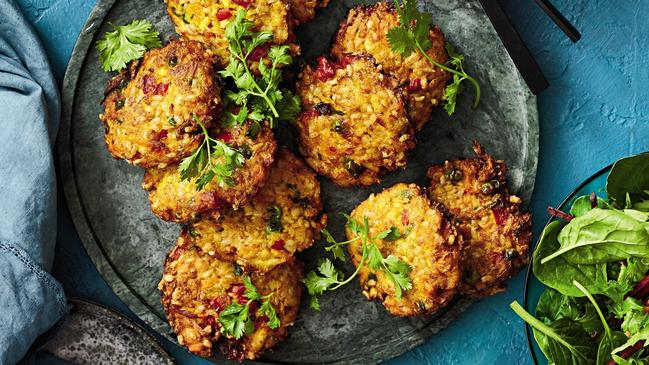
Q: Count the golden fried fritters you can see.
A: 10